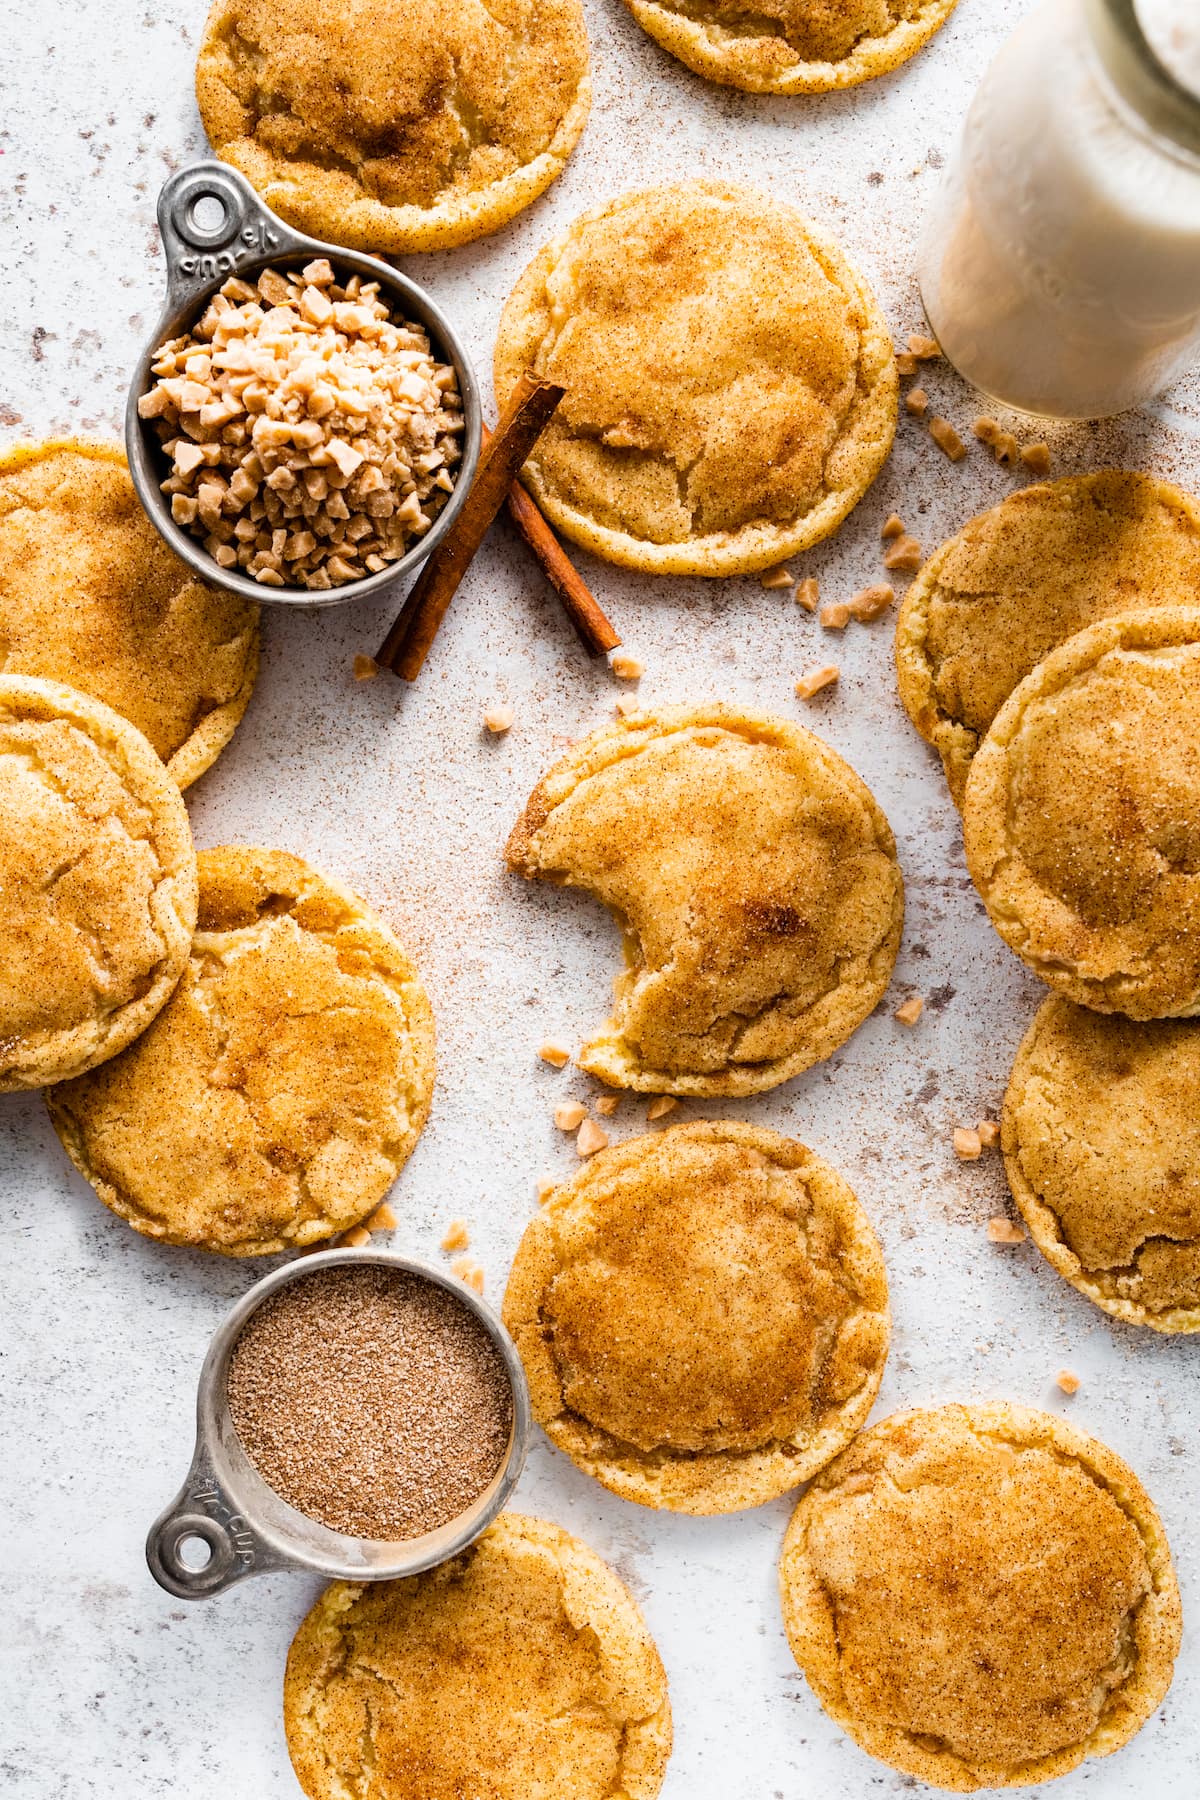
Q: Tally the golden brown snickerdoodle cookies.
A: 13